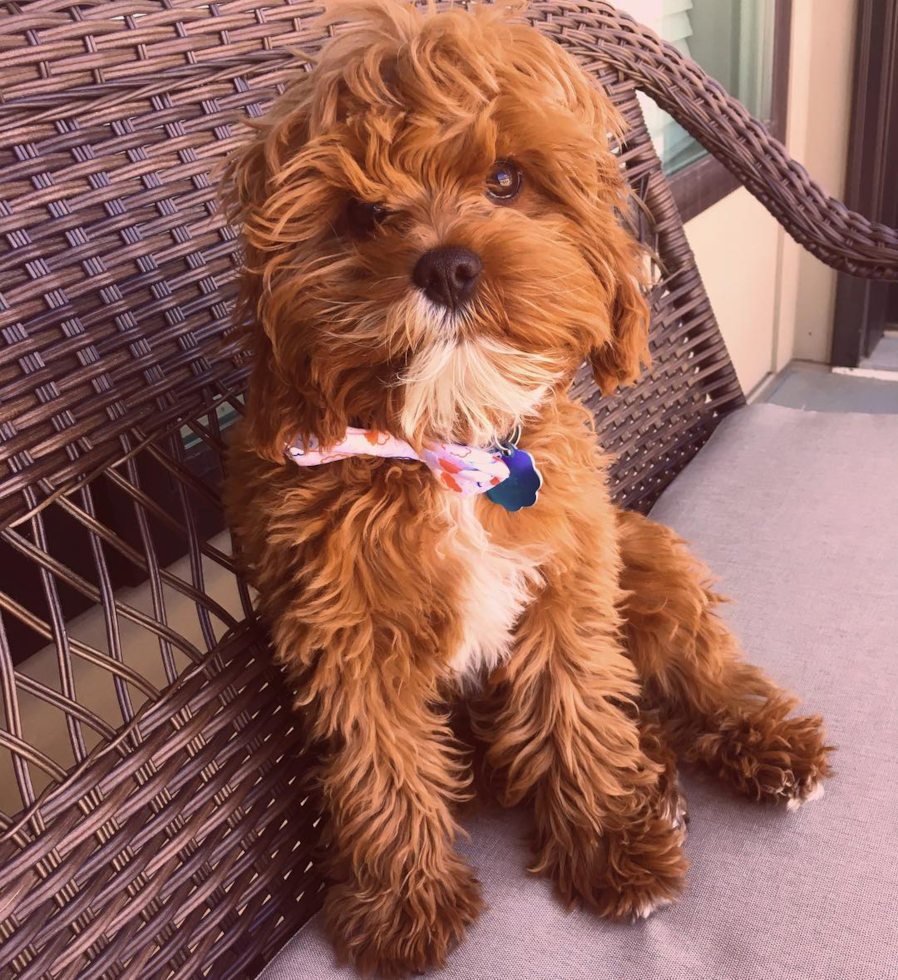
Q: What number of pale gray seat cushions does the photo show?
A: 1